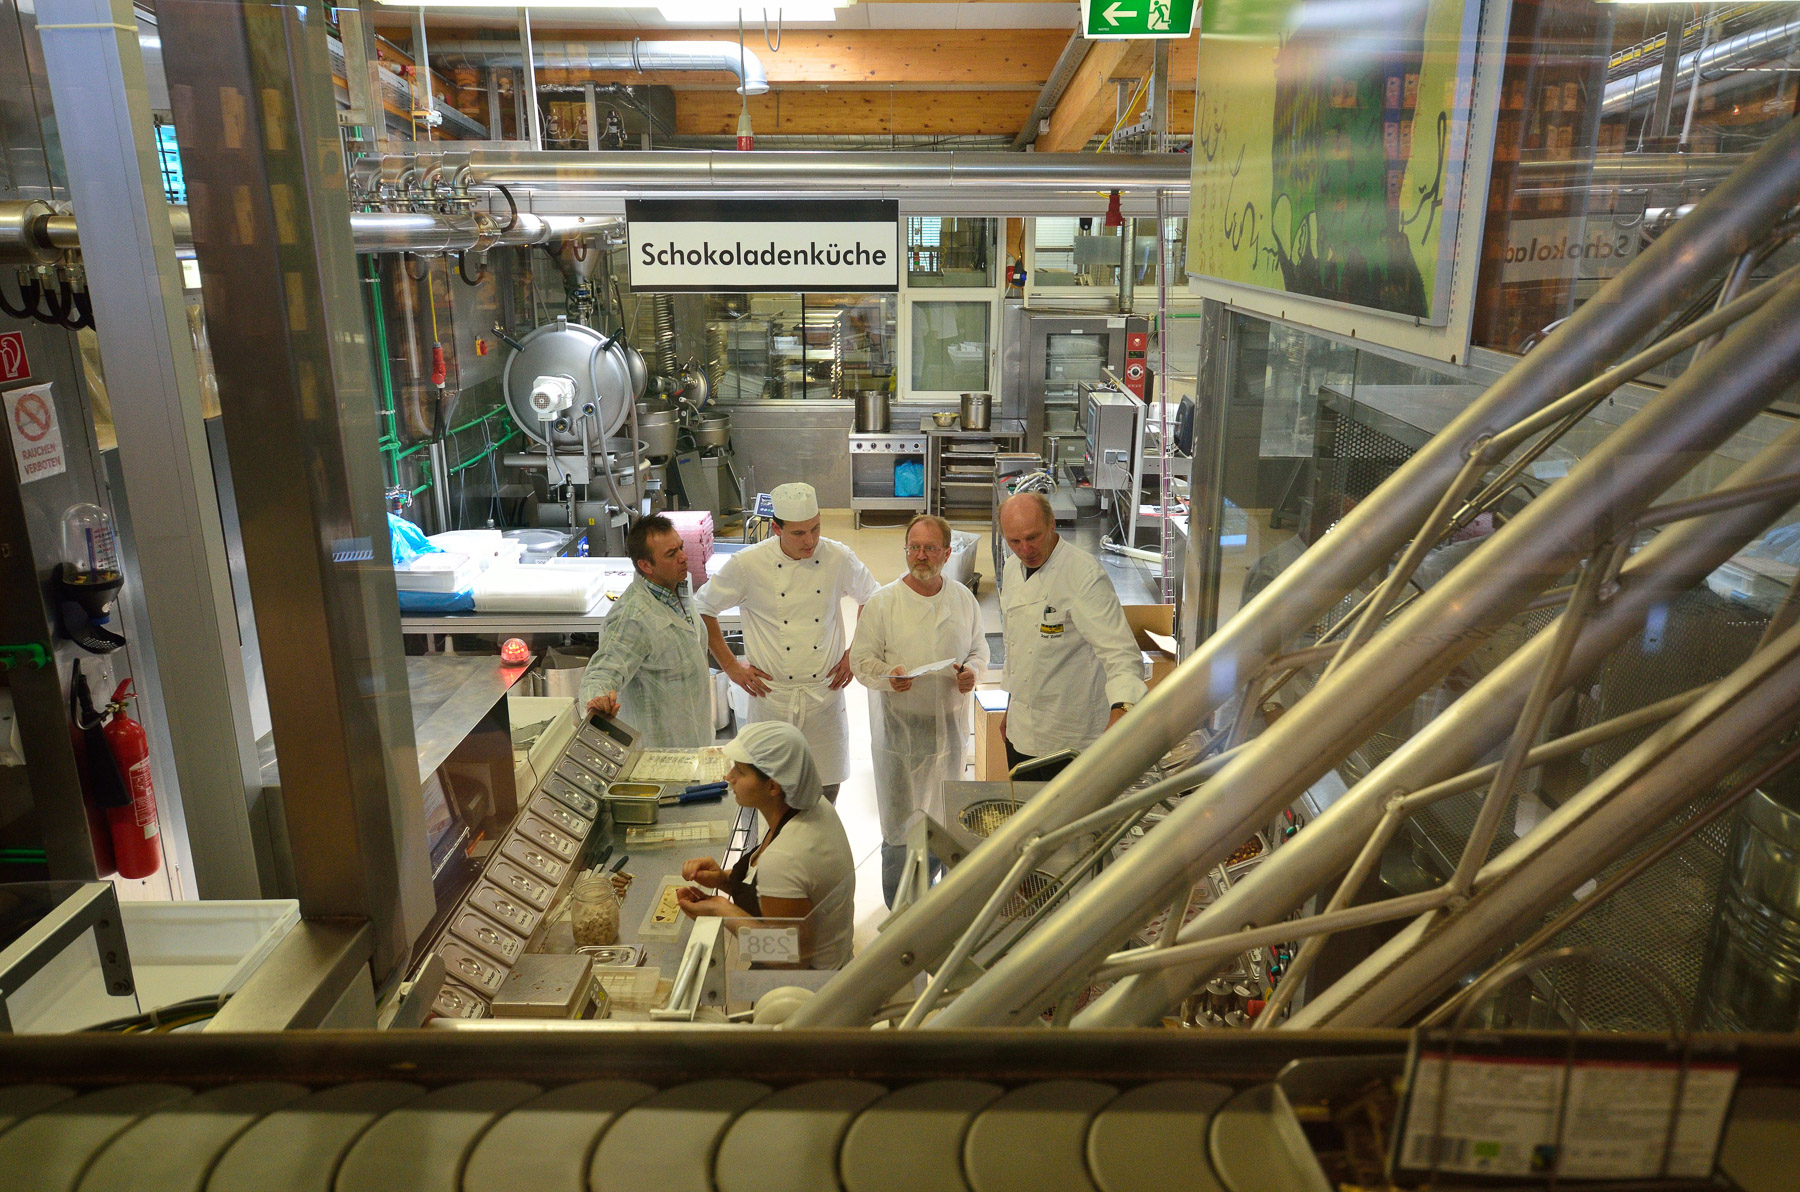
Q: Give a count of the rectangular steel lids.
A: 13